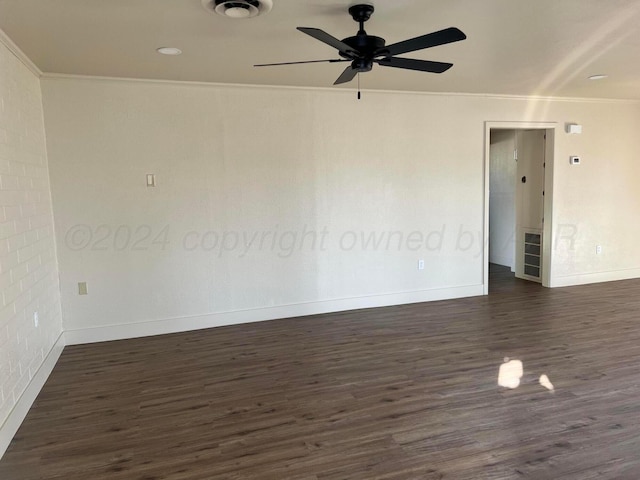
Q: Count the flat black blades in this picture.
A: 5